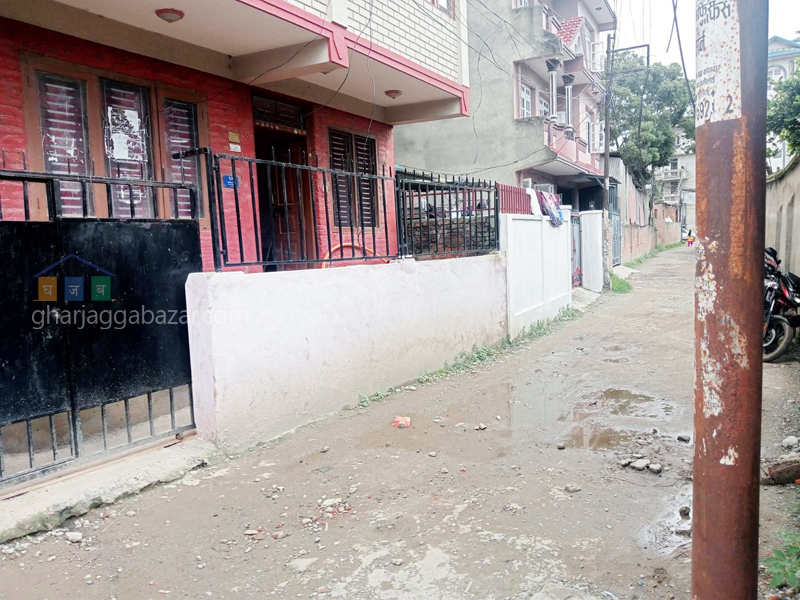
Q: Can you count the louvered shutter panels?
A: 5